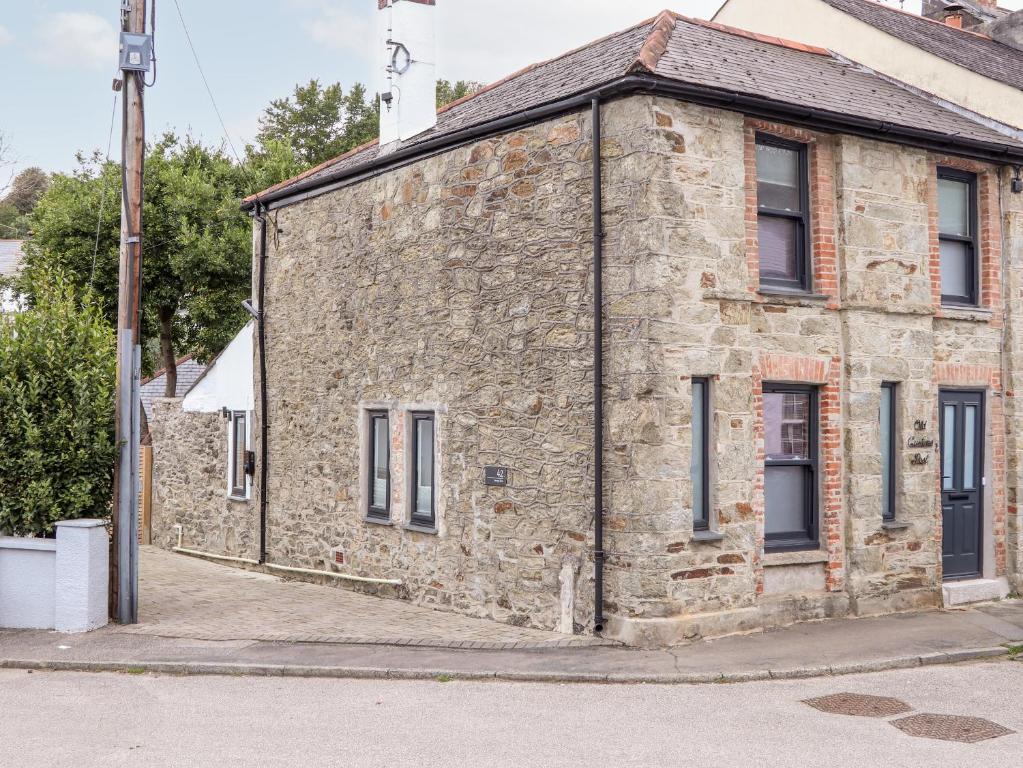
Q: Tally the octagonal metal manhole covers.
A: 2